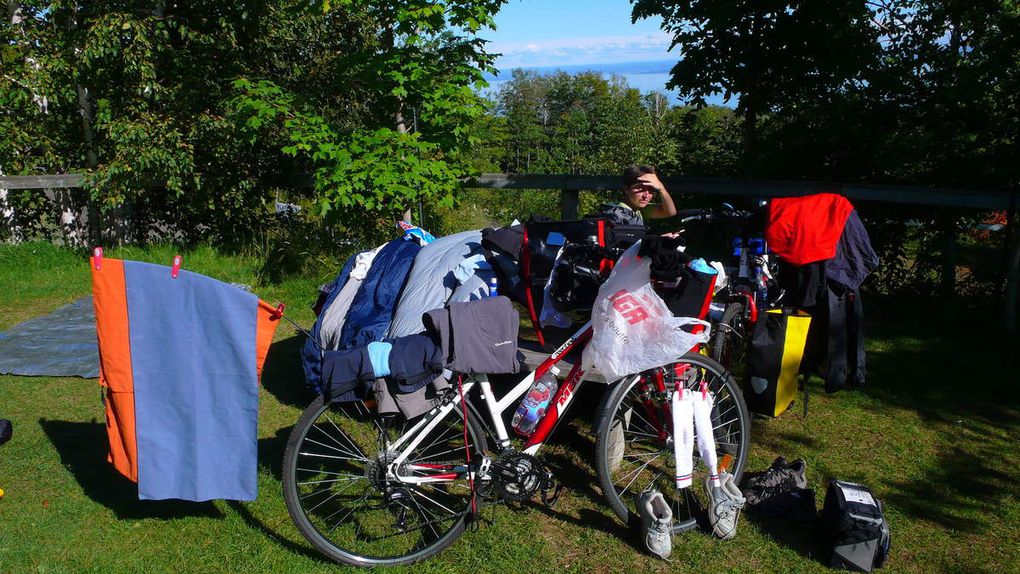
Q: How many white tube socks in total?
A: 2